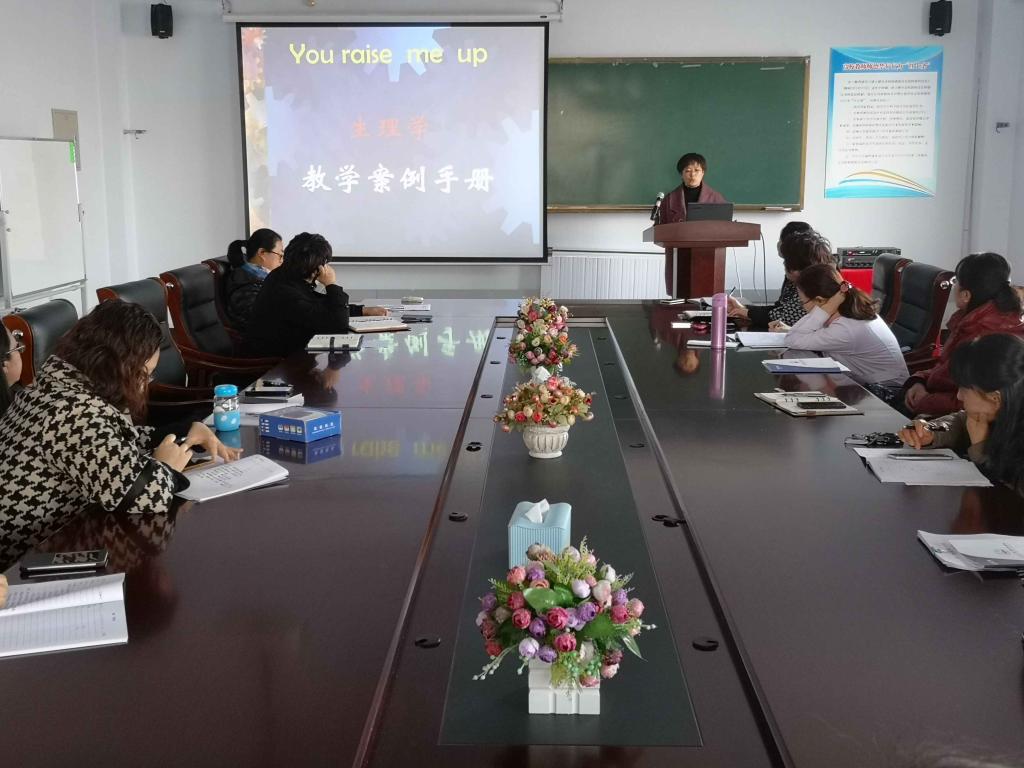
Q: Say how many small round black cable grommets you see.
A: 12